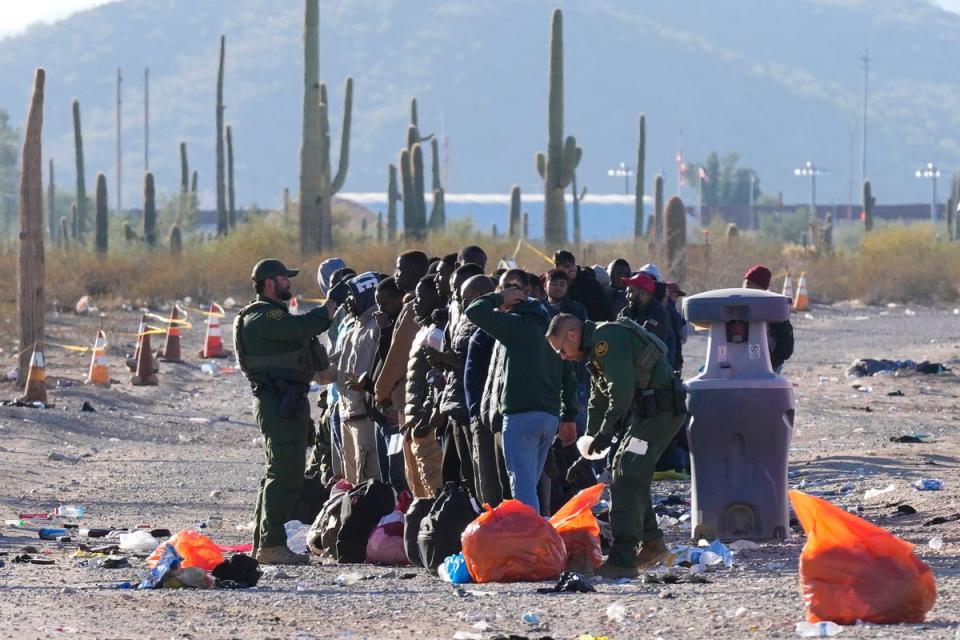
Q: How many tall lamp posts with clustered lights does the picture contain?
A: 3